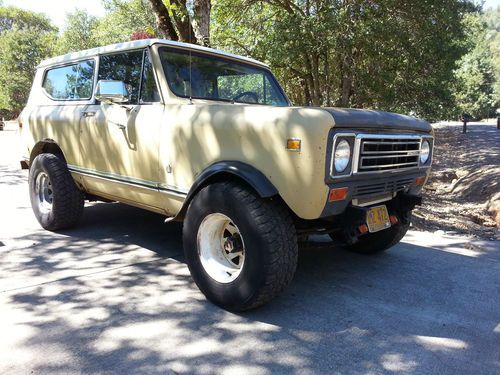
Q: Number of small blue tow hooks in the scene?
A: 0